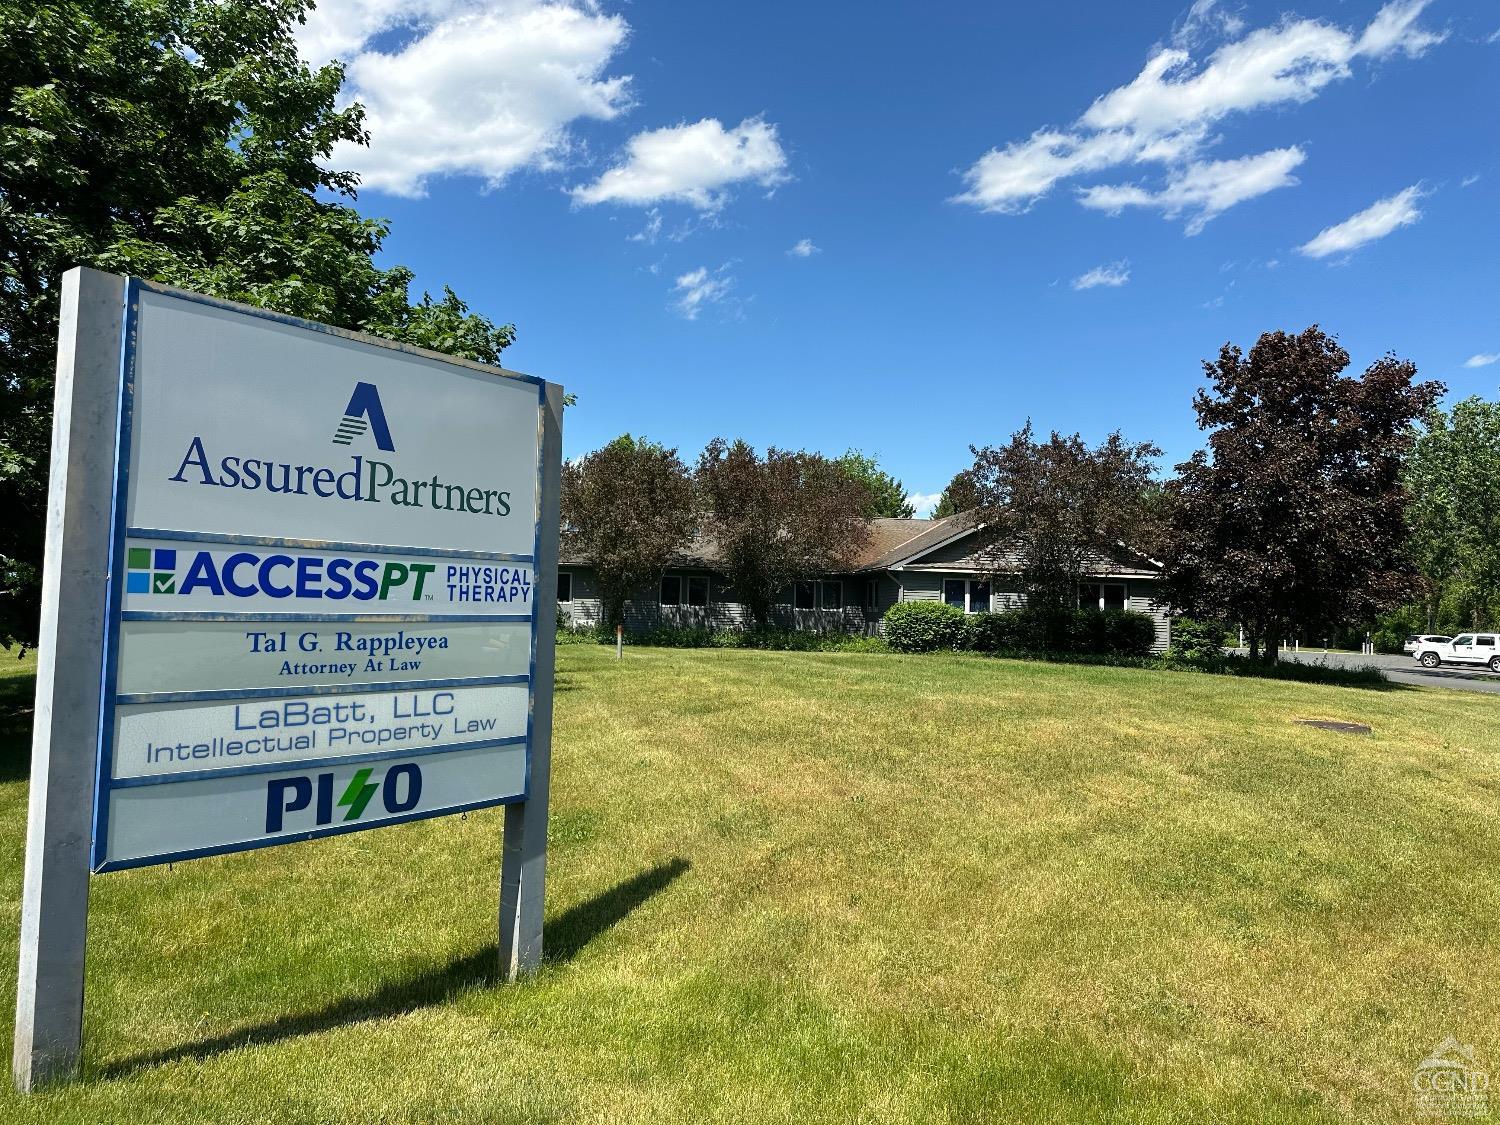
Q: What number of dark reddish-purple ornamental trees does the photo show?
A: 4